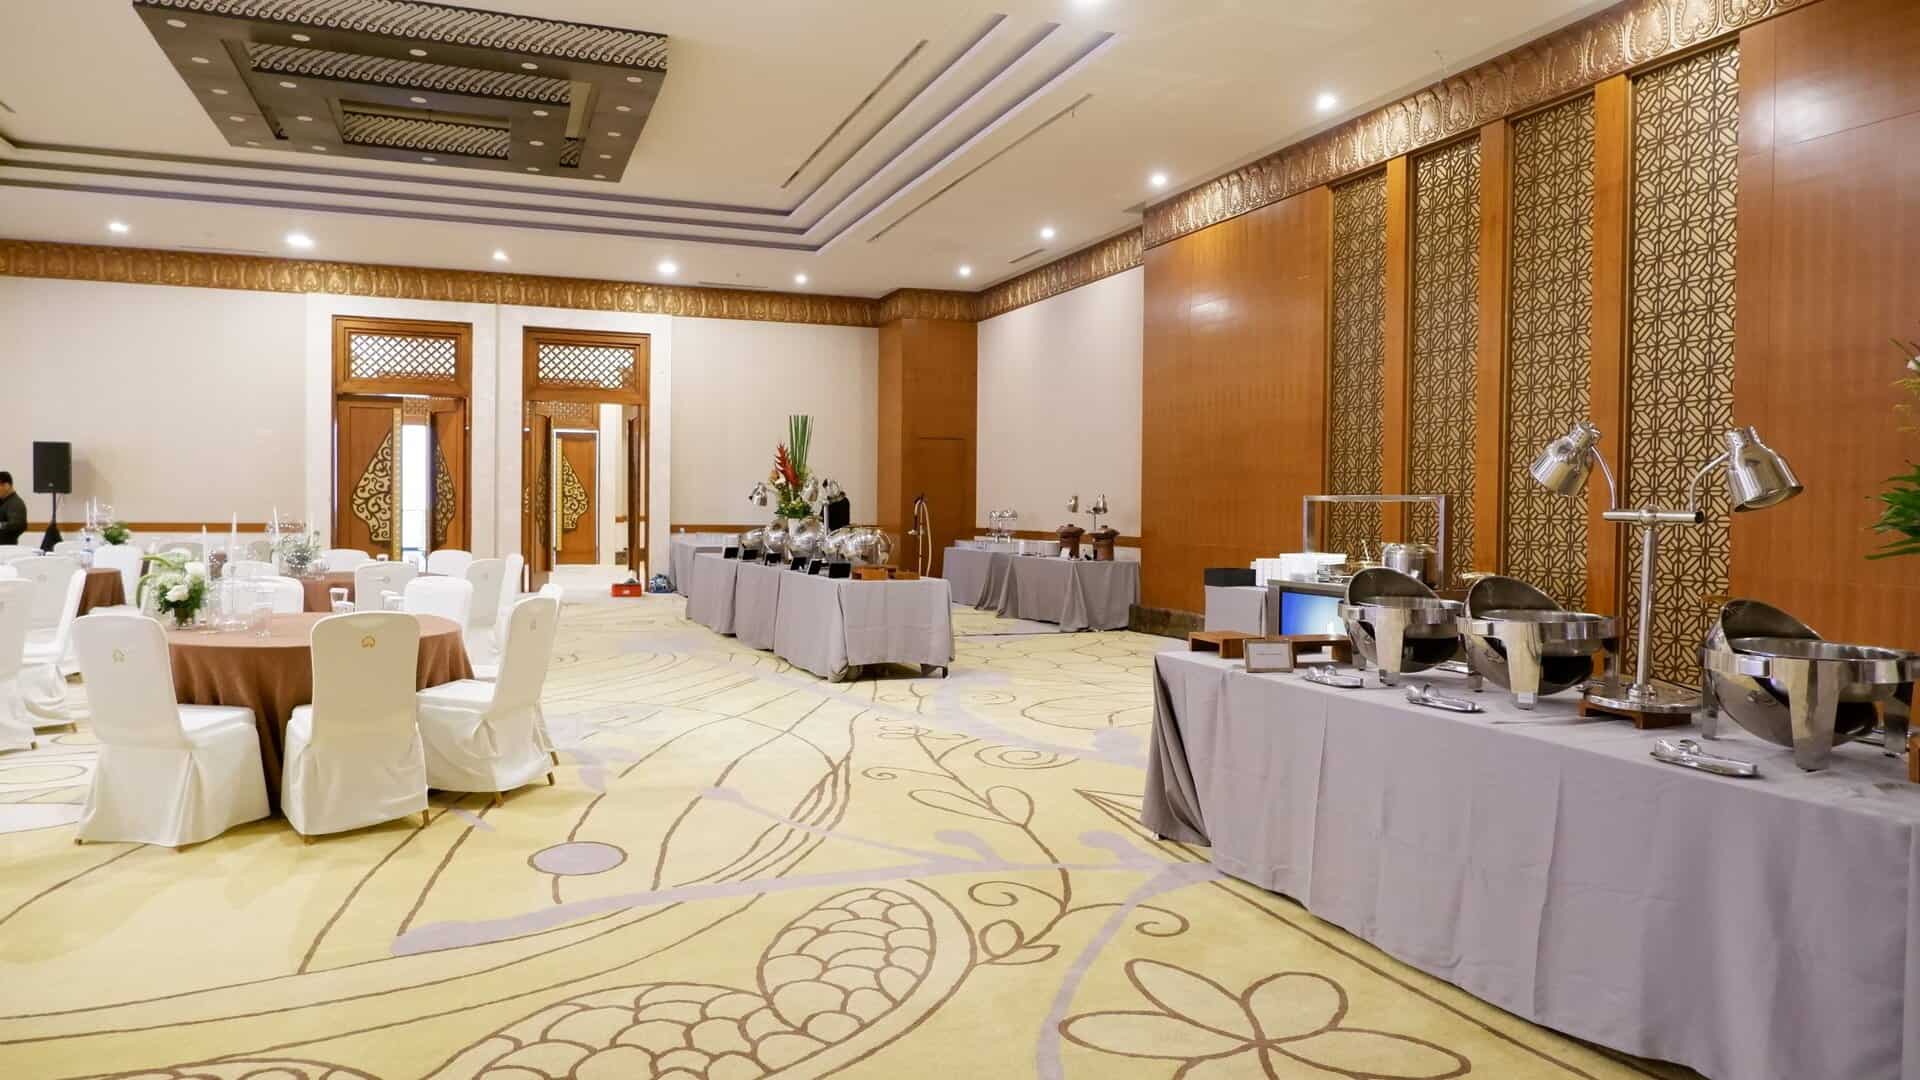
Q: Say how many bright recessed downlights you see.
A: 10